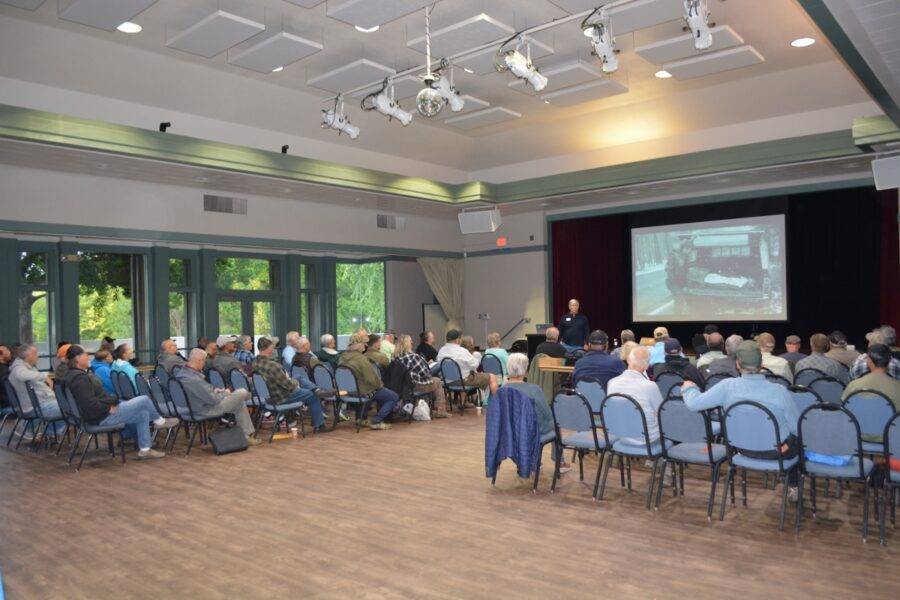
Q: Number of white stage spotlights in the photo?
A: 6